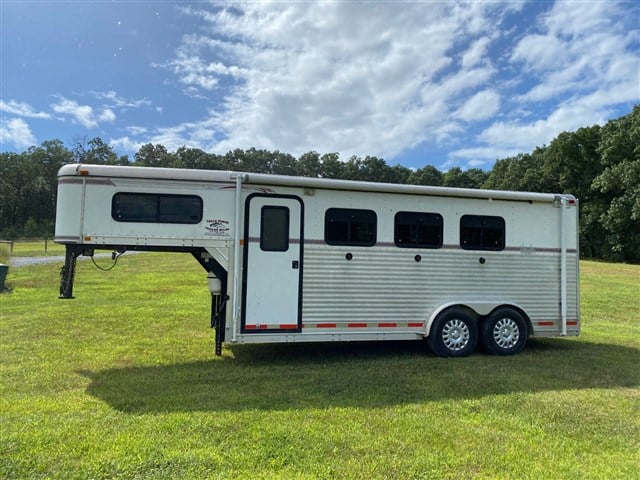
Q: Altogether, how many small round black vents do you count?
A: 3